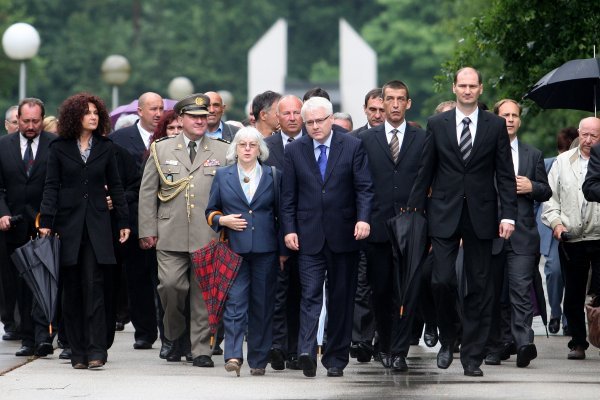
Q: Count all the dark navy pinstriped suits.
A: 1